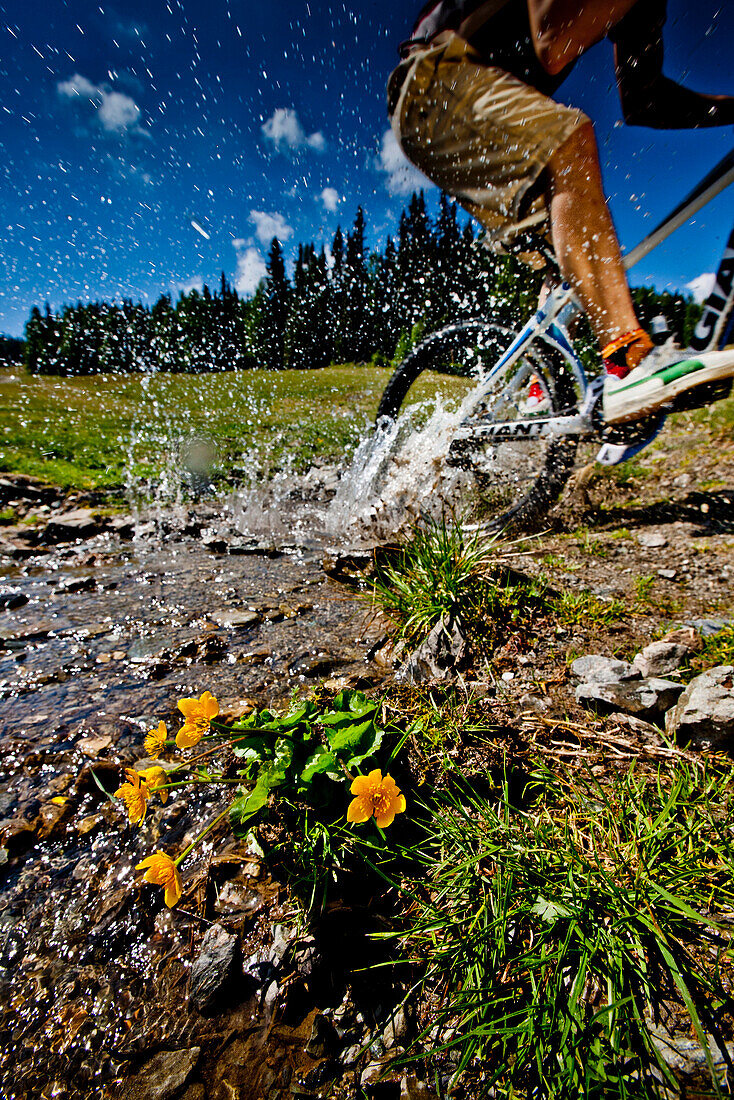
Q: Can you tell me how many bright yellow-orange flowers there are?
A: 6